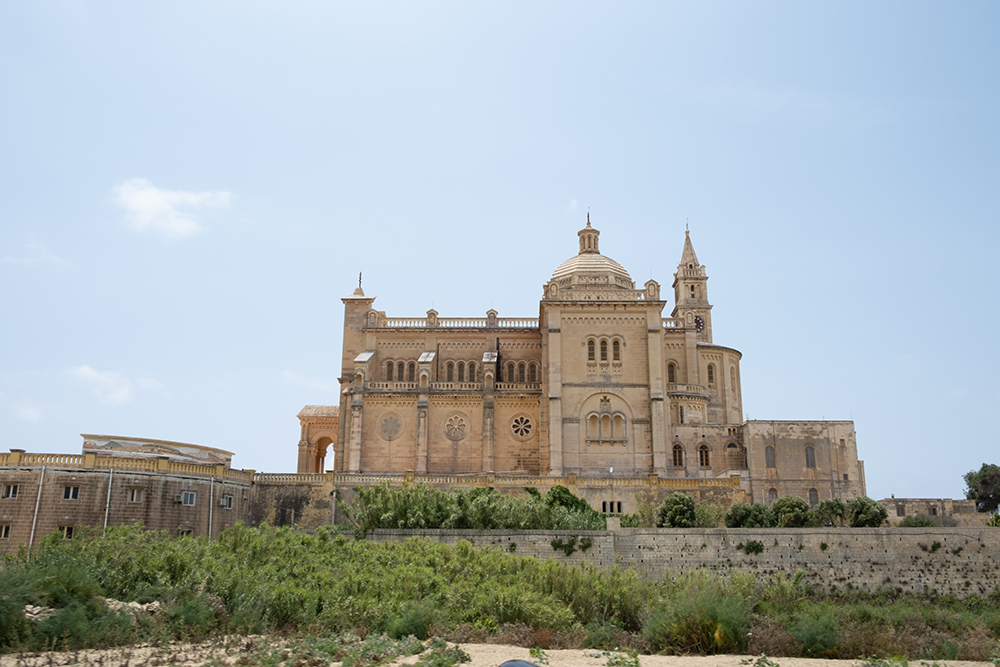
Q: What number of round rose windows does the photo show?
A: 3